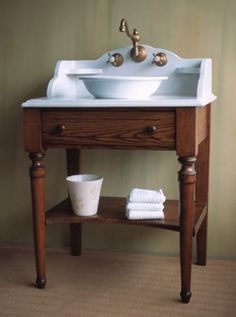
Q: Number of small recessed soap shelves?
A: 2